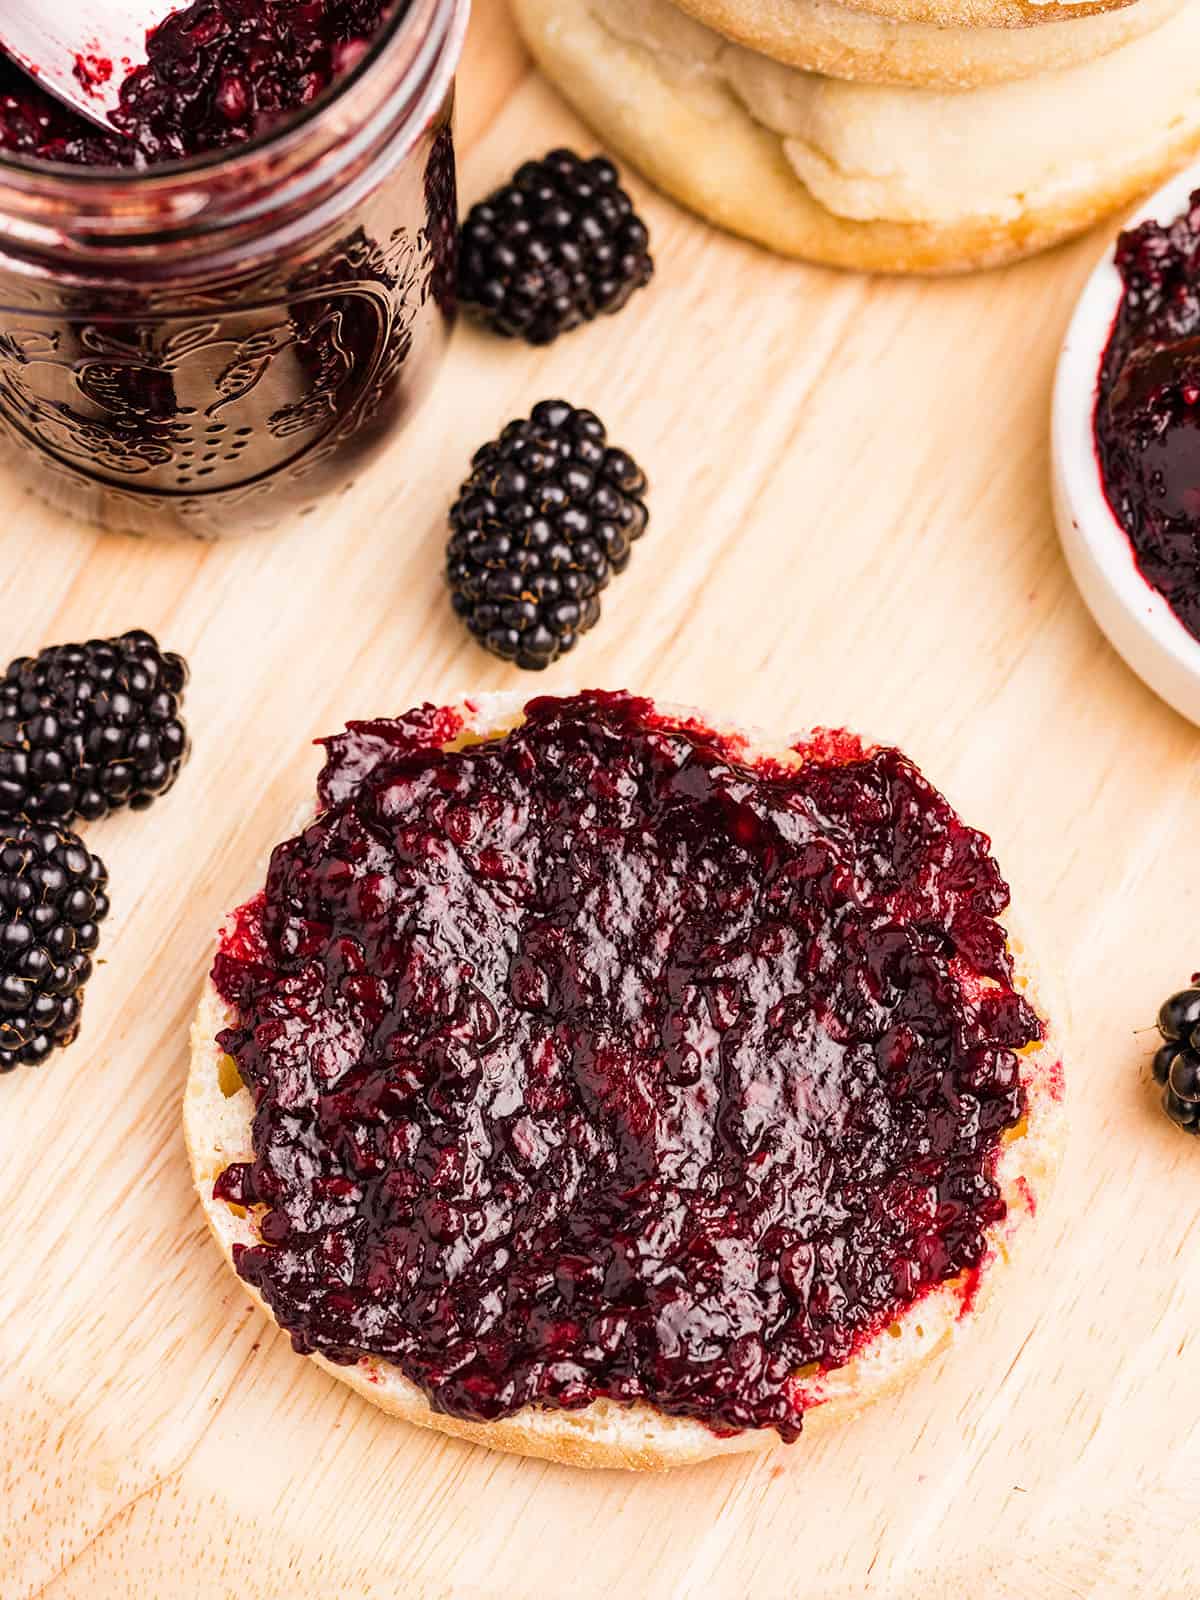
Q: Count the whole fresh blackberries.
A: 5